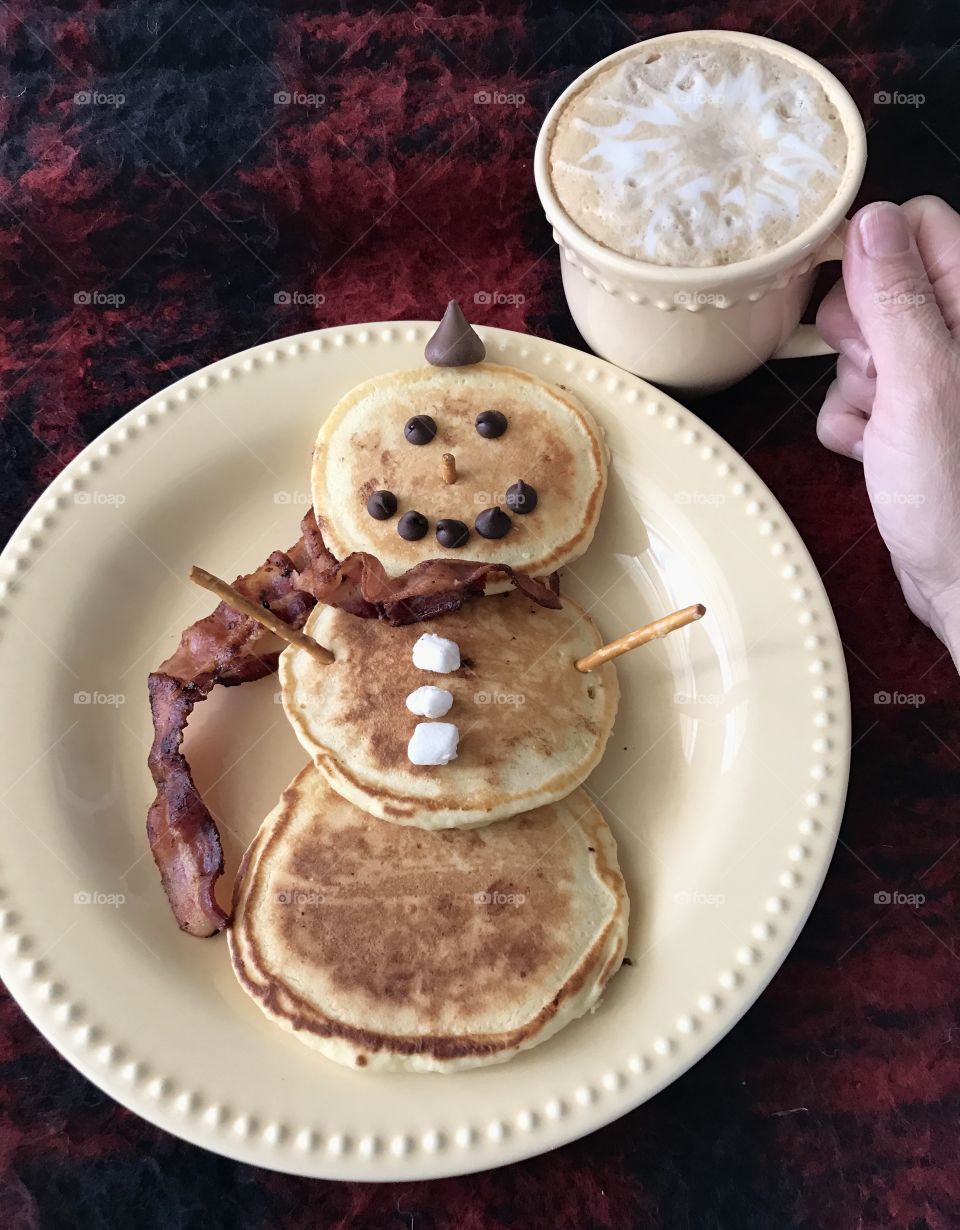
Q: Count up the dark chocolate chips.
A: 7